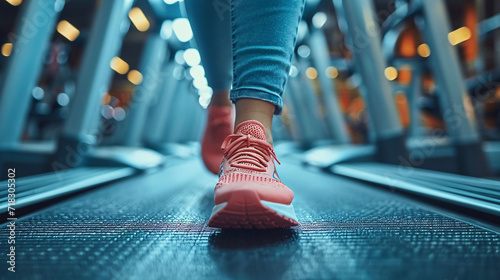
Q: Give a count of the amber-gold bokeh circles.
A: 11